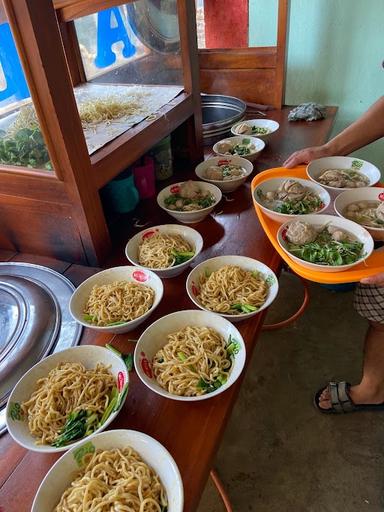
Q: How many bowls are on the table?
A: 10